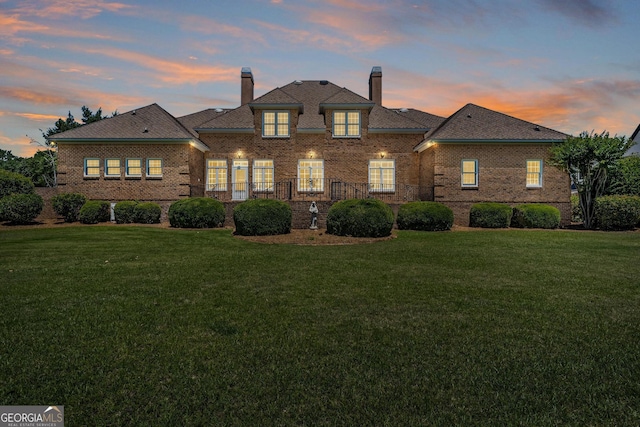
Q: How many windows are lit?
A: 12